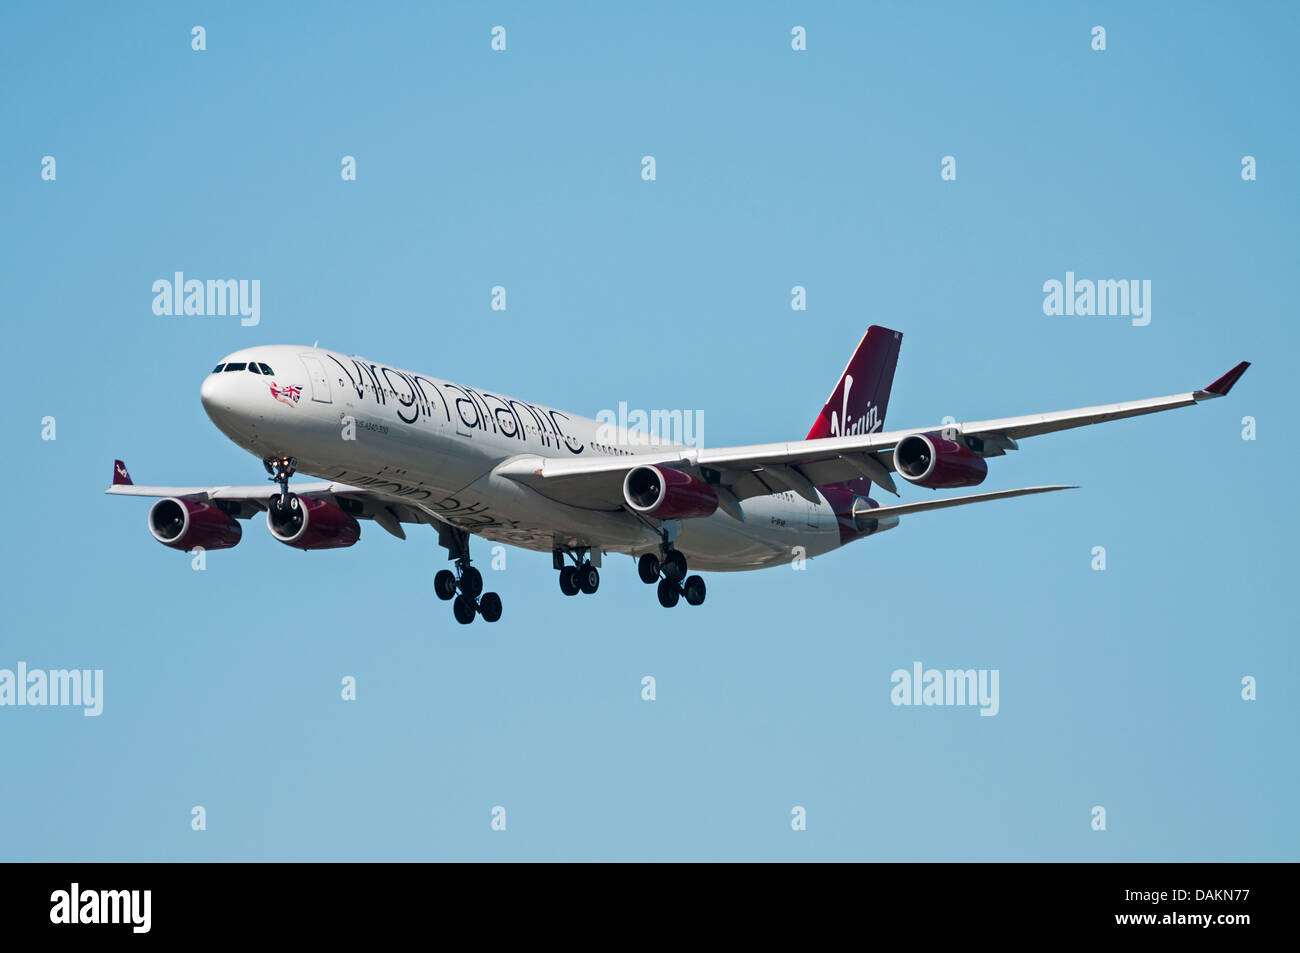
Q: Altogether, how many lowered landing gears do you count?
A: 4